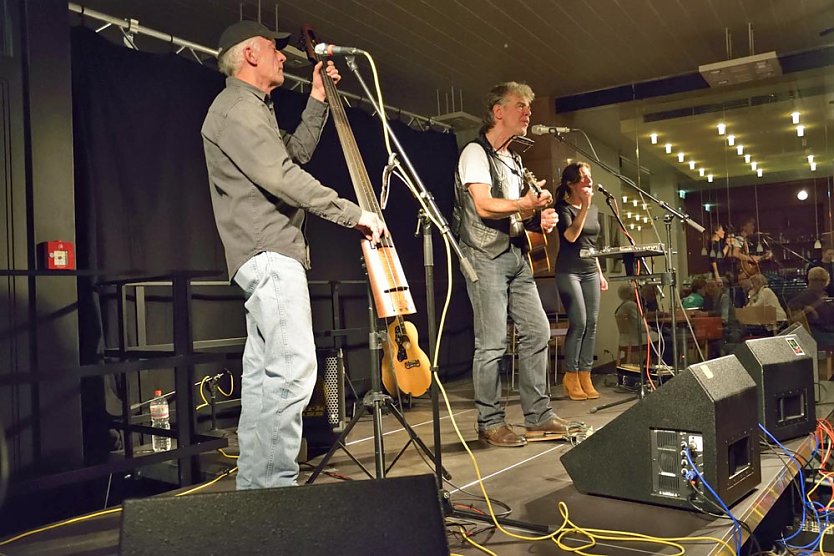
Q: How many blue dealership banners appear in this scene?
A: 0